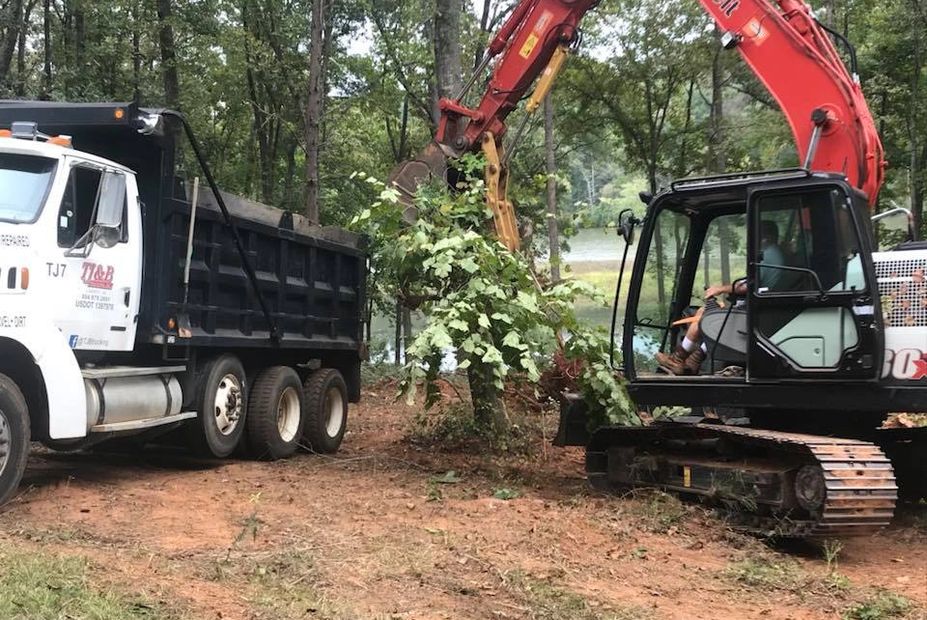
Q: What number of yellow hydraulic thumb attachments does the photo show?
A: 1